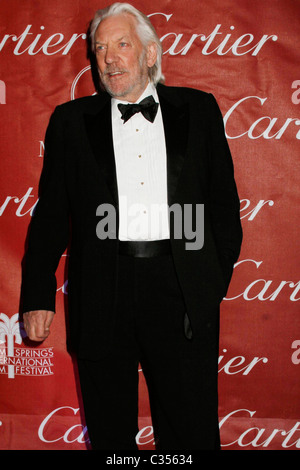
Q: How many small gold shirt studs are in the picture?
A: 4